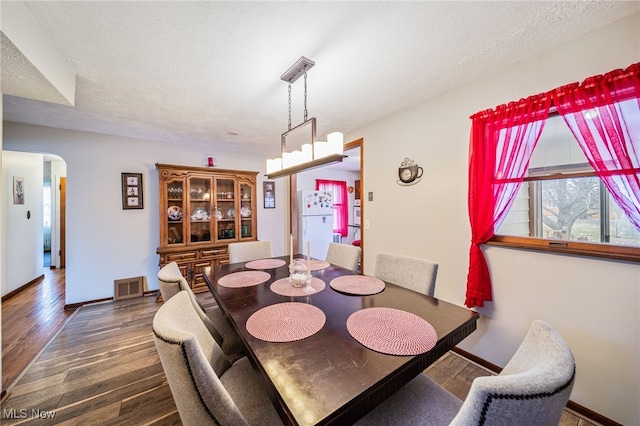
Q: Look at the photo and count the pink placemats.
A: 7